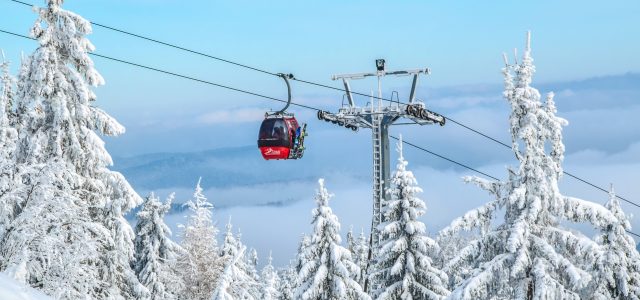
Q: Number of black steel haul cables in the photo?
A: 2